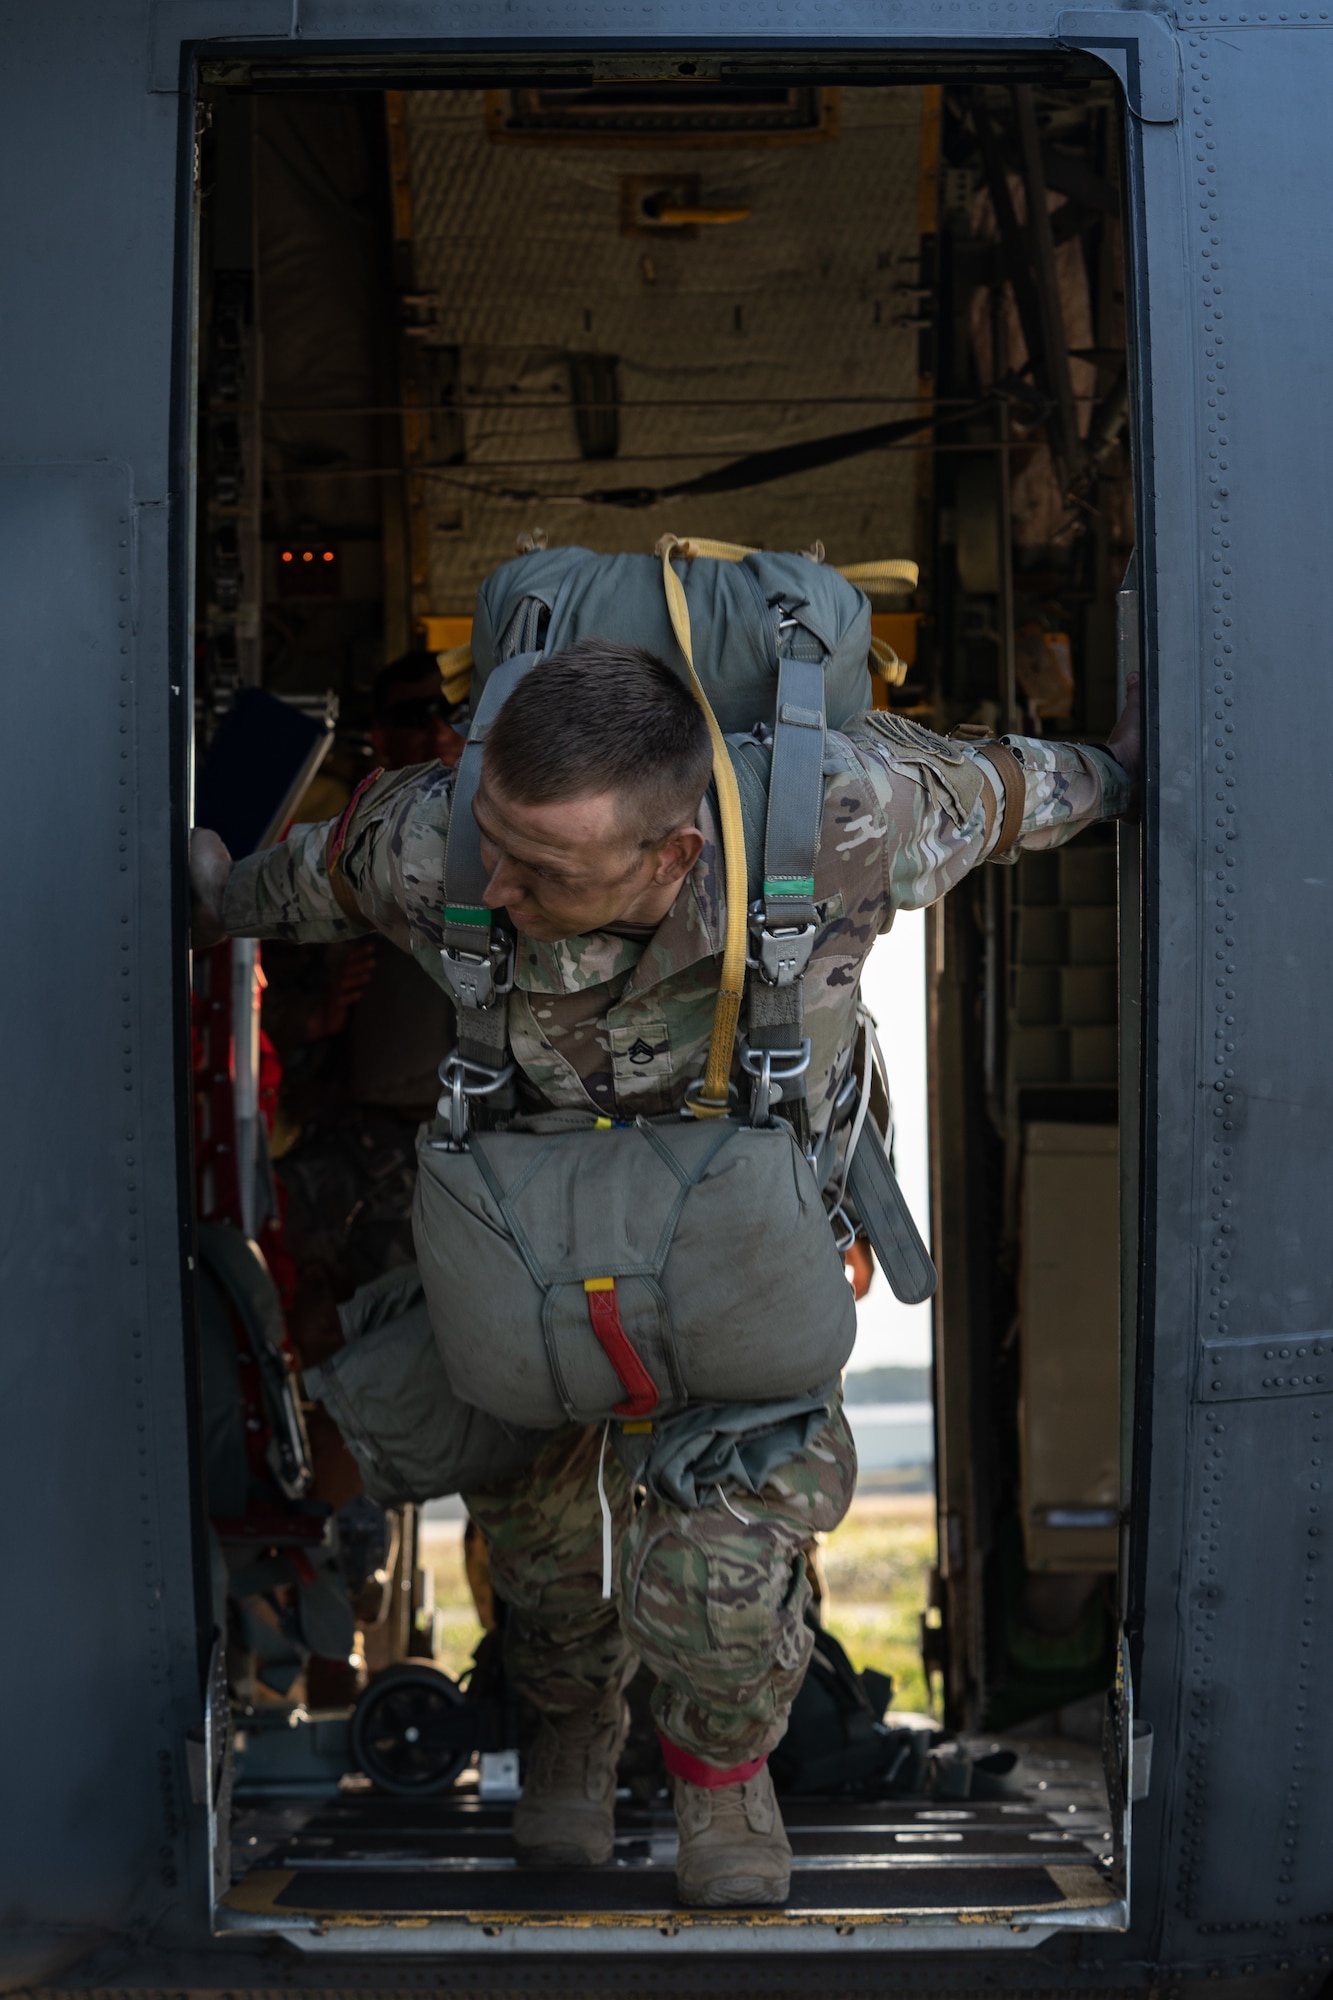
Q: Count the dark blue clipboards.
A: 1